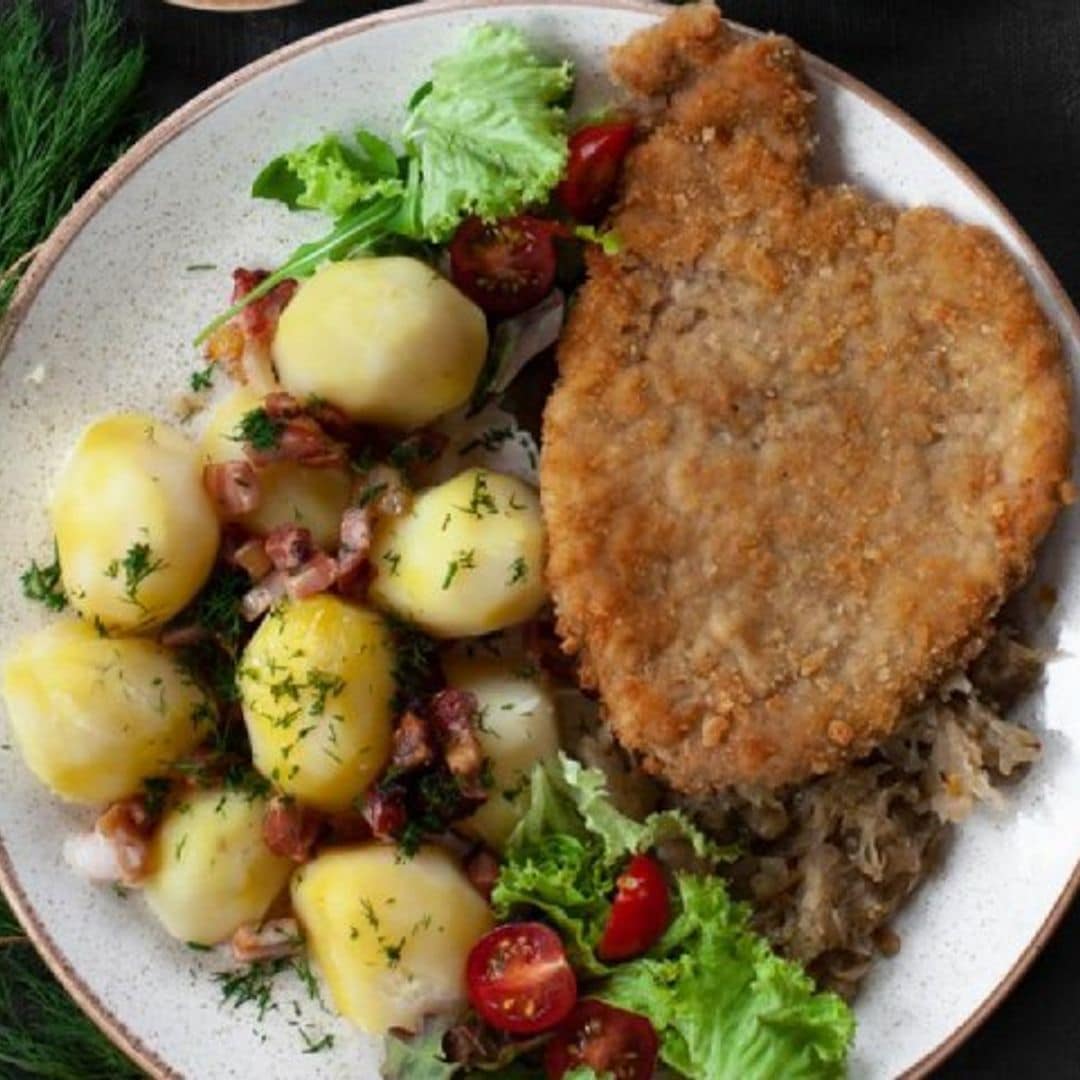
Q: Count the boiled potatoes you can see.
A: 9